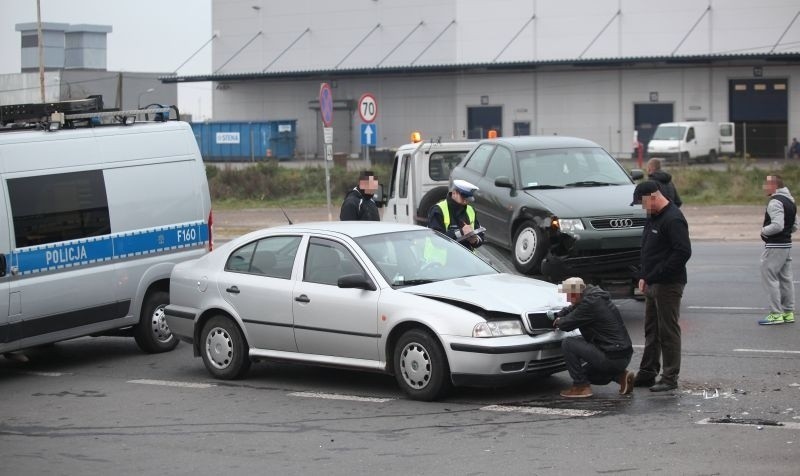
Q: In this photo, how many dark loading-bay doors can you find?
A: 3